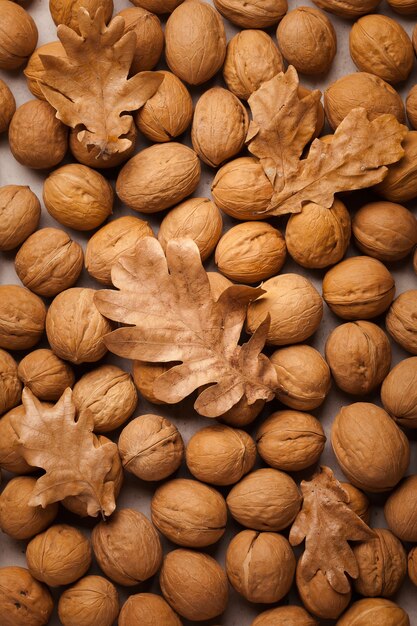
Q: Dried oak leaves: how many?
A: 6